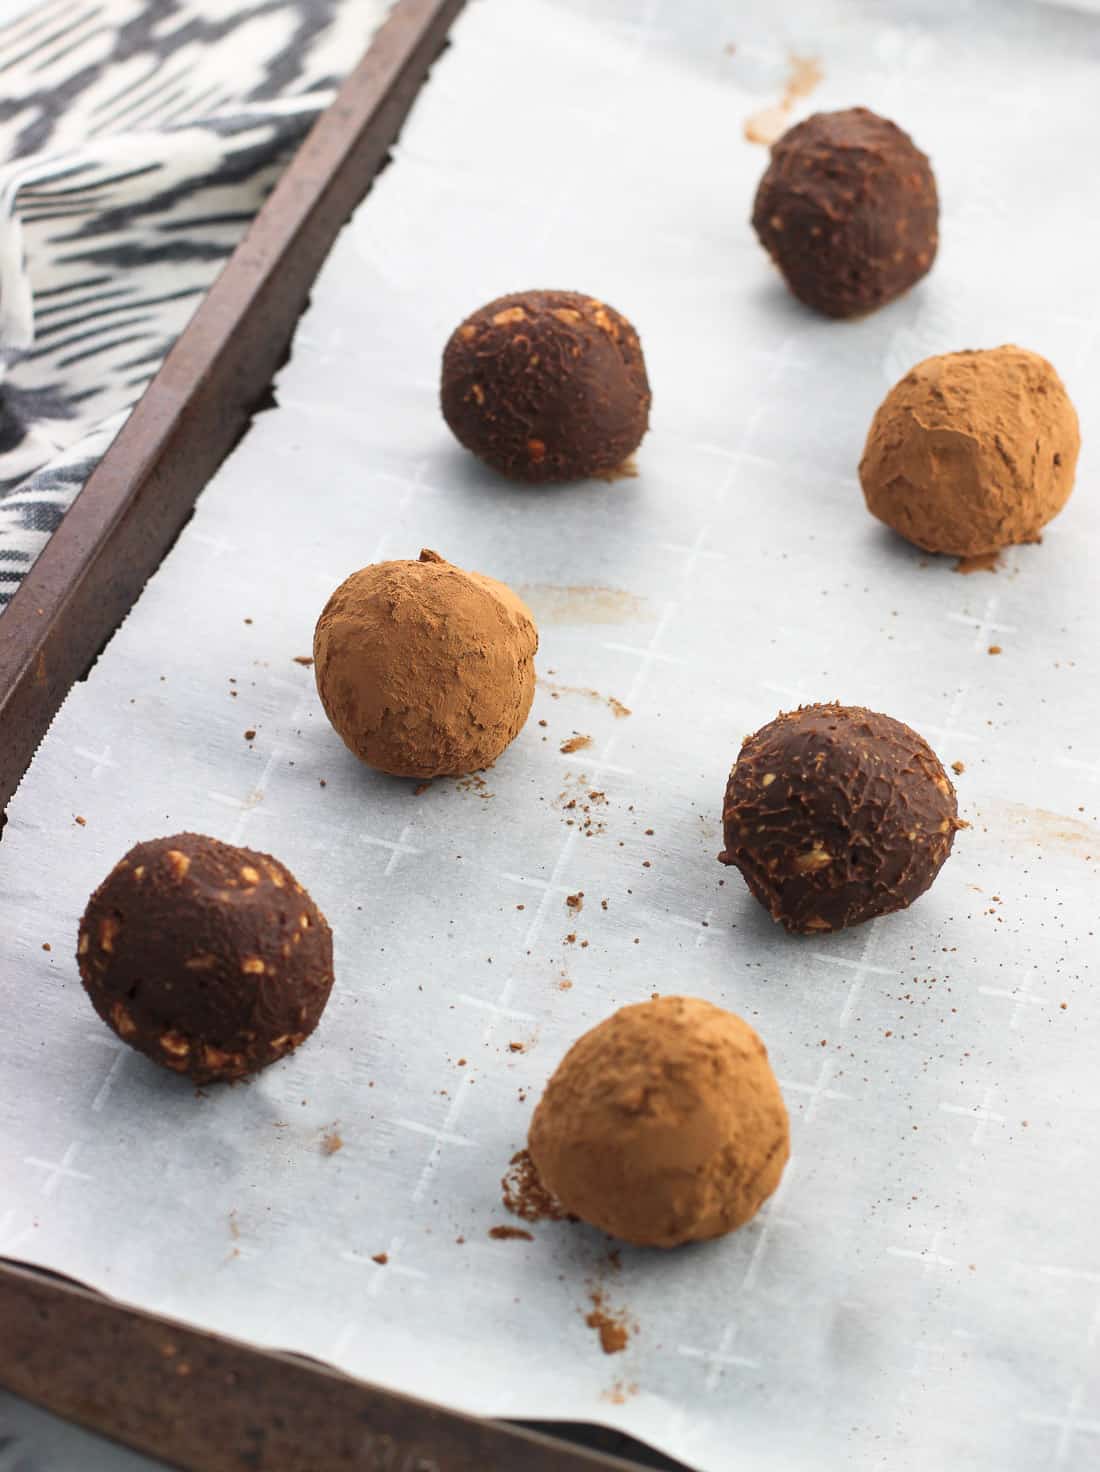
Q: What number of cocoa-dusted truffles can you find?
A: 3